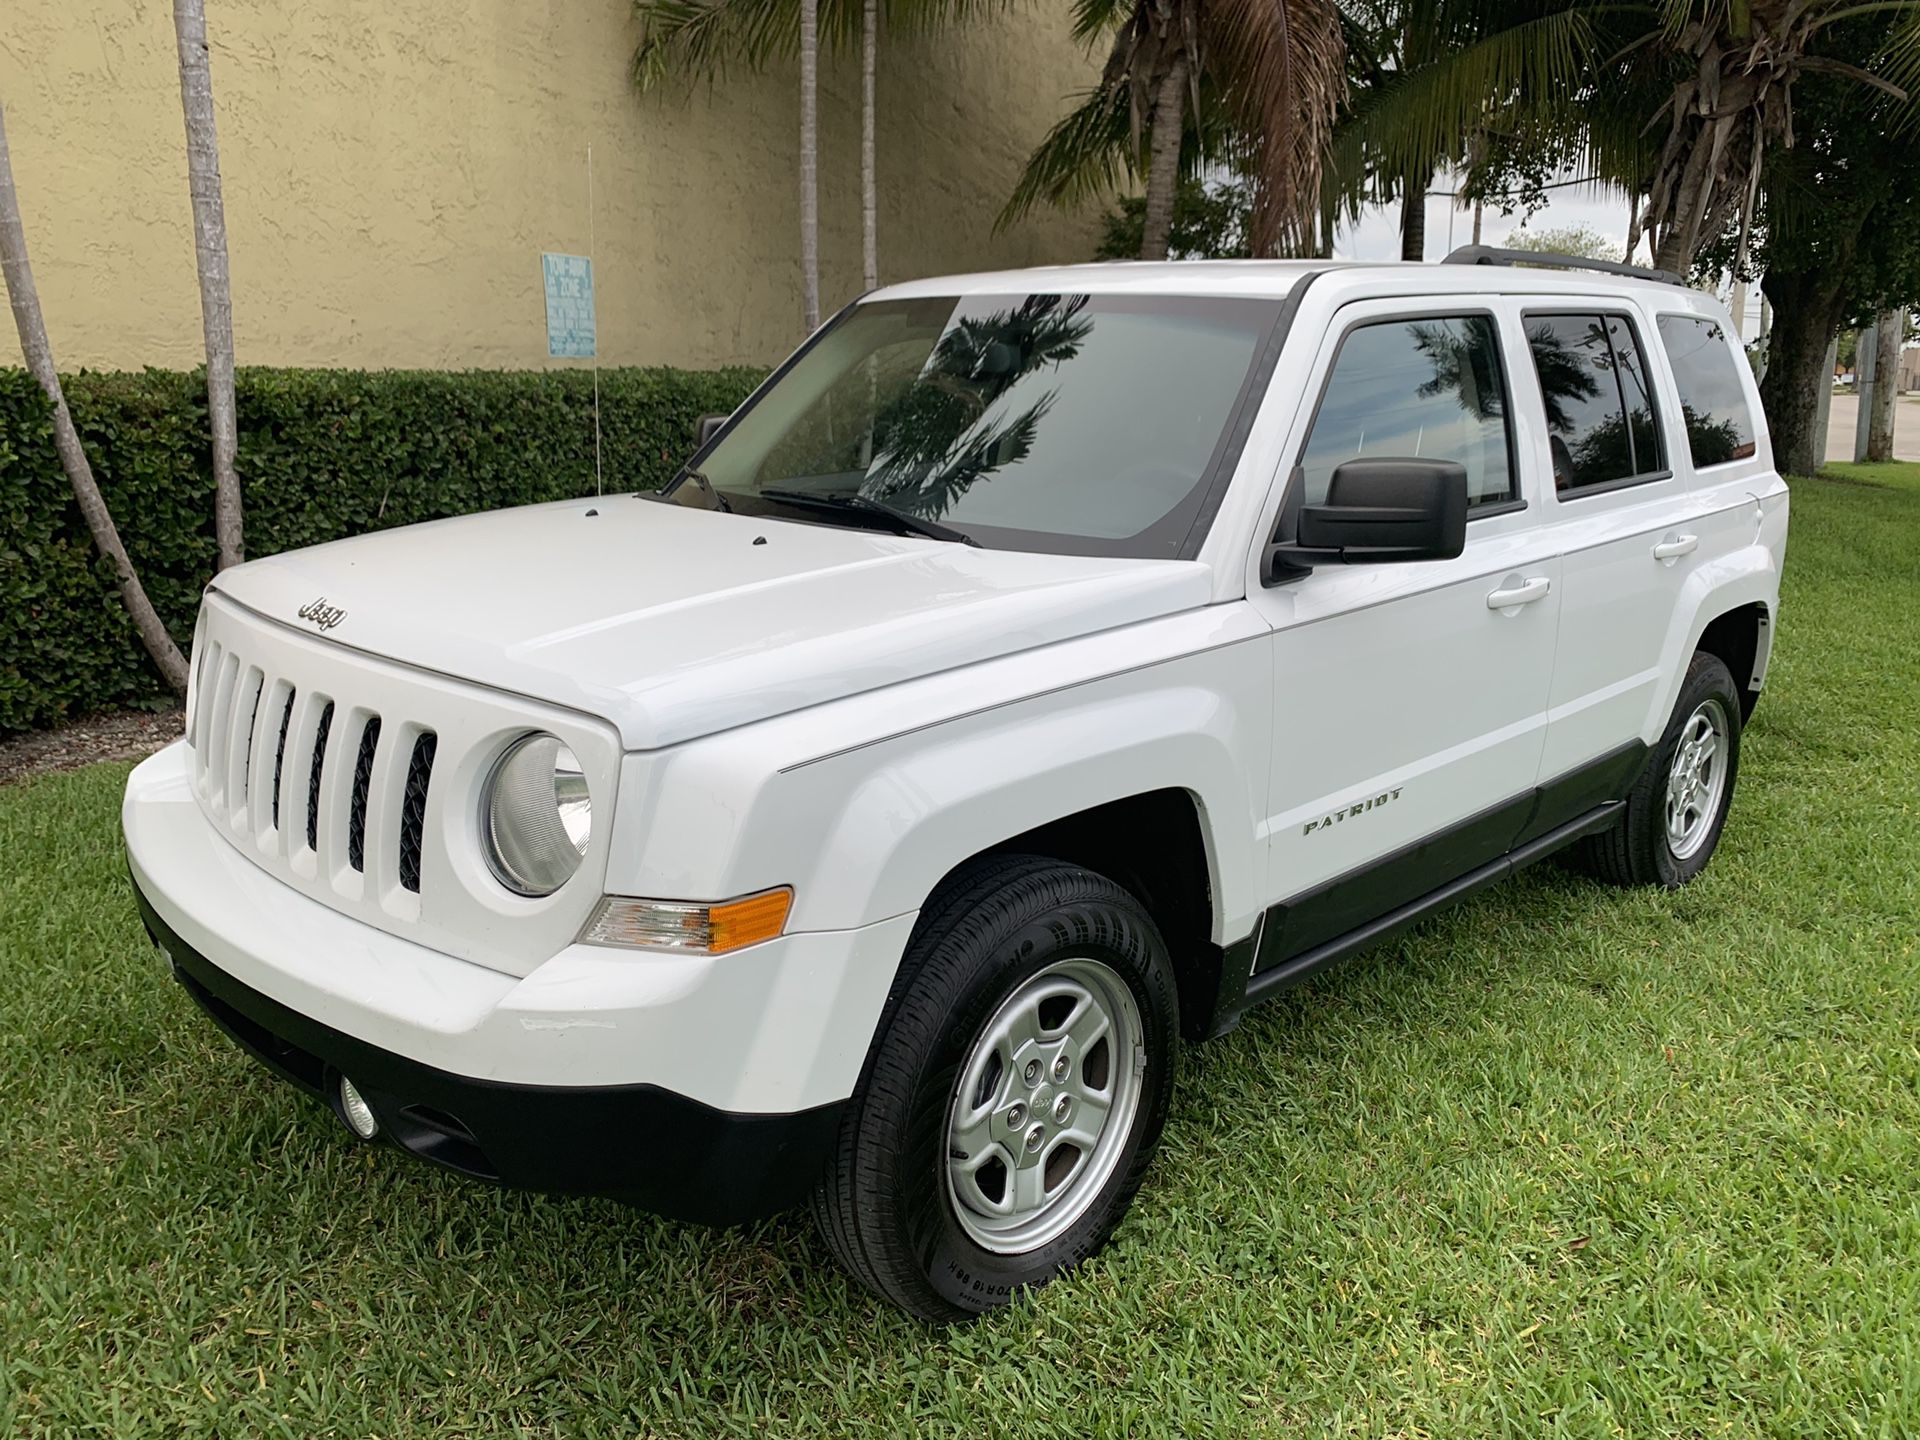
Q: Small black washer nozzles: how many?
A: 2